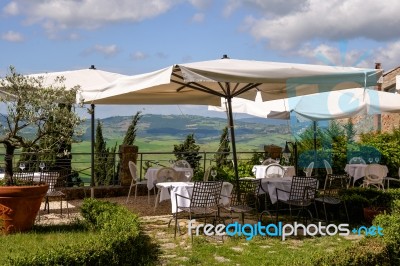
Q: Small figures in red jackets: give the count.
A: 0